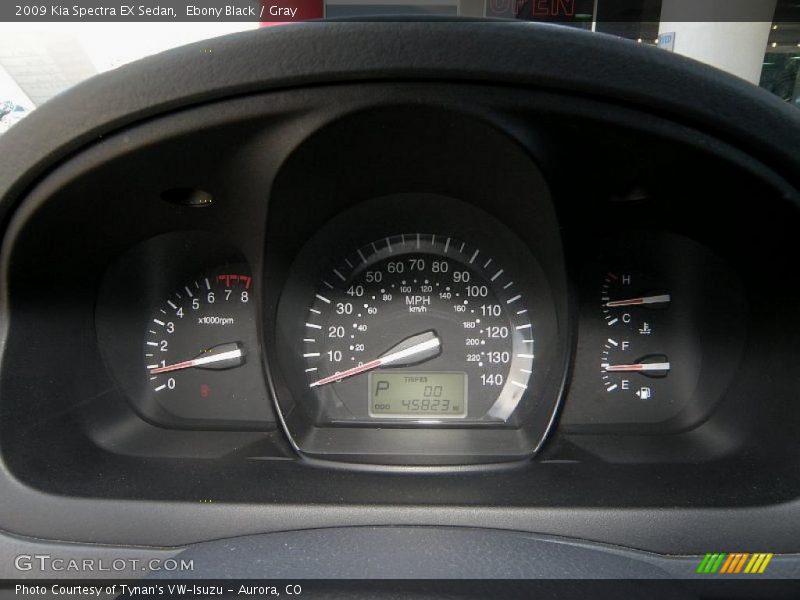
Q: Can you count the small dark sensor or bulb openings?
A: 2